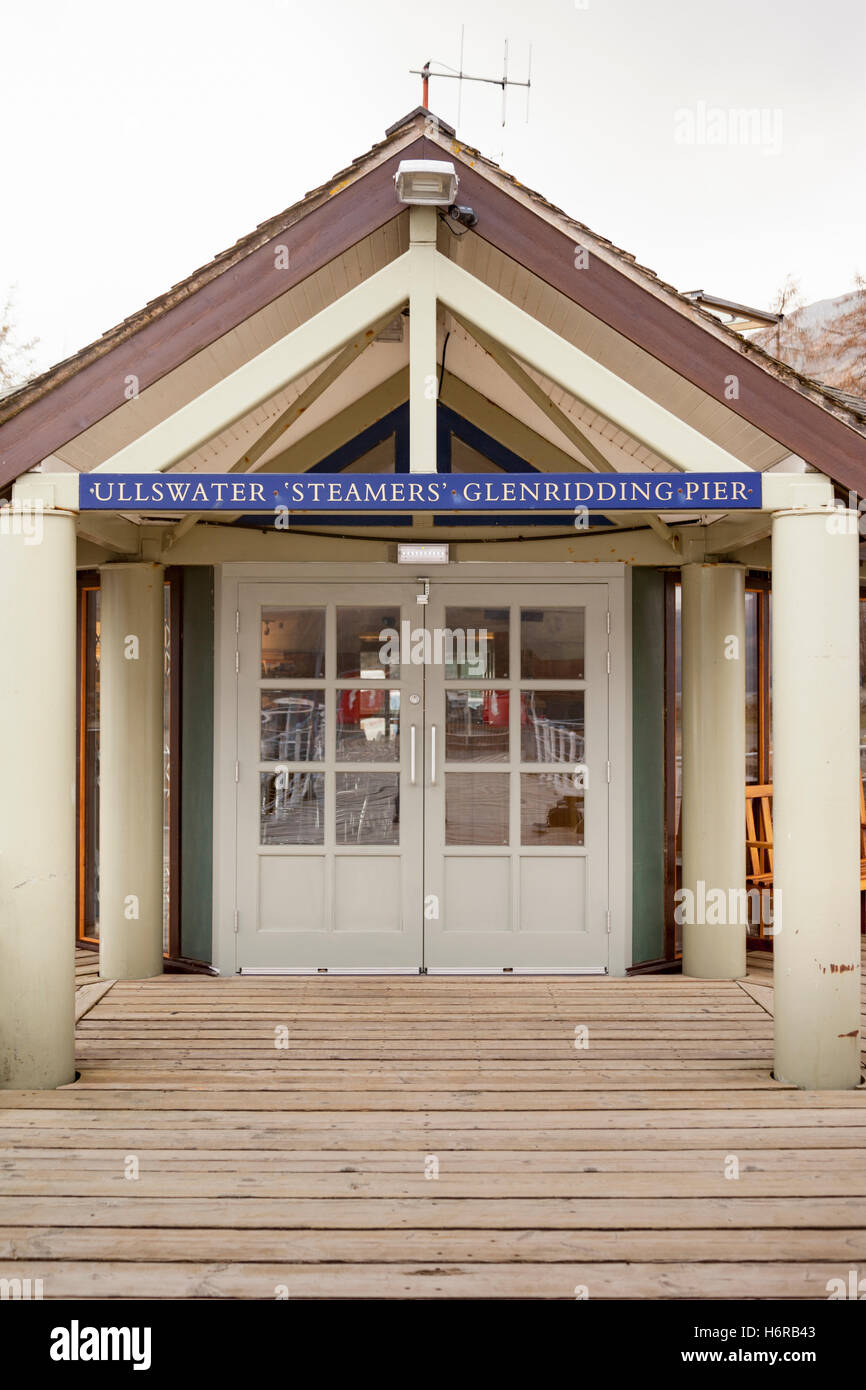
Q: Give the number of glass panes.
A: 12